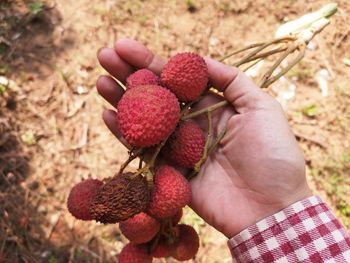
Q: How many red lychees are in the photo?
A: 11